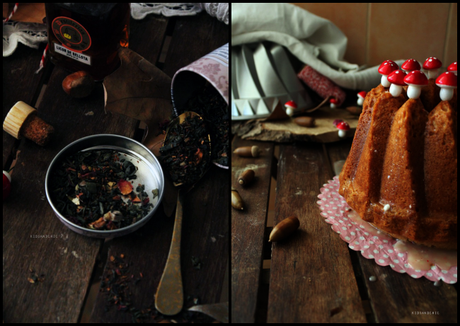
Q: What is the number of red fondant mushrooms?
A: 11